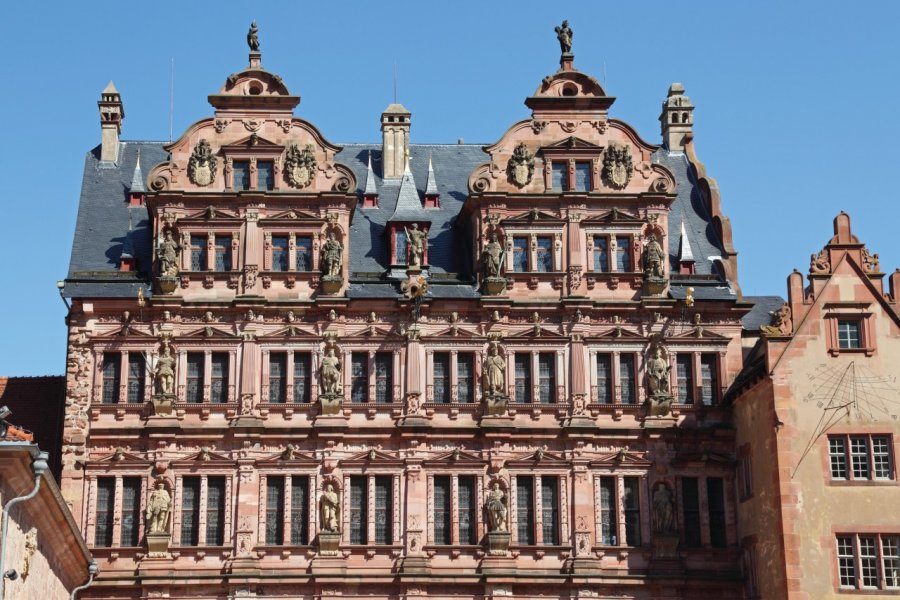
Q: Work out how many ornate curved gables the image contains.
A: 2